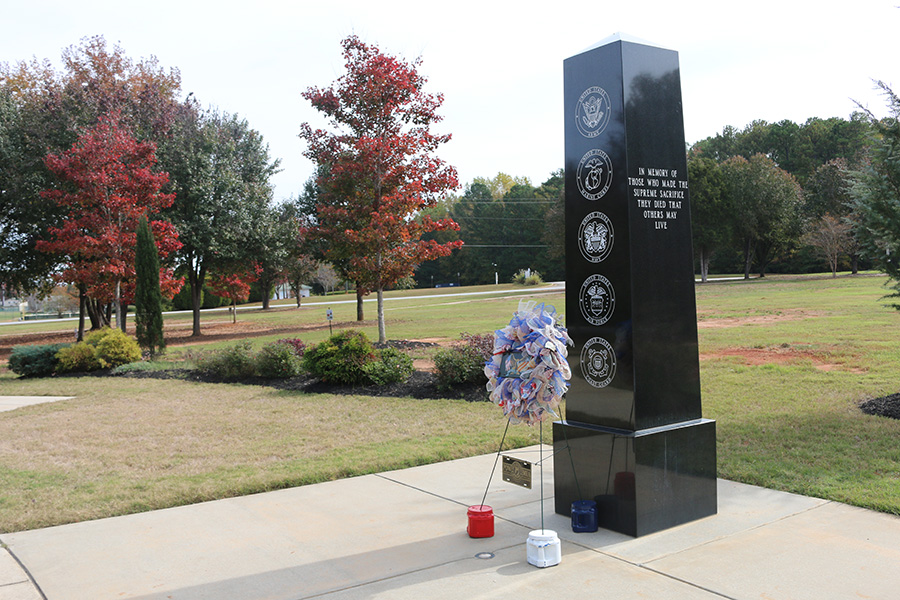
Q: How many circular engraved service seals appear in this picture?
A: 5